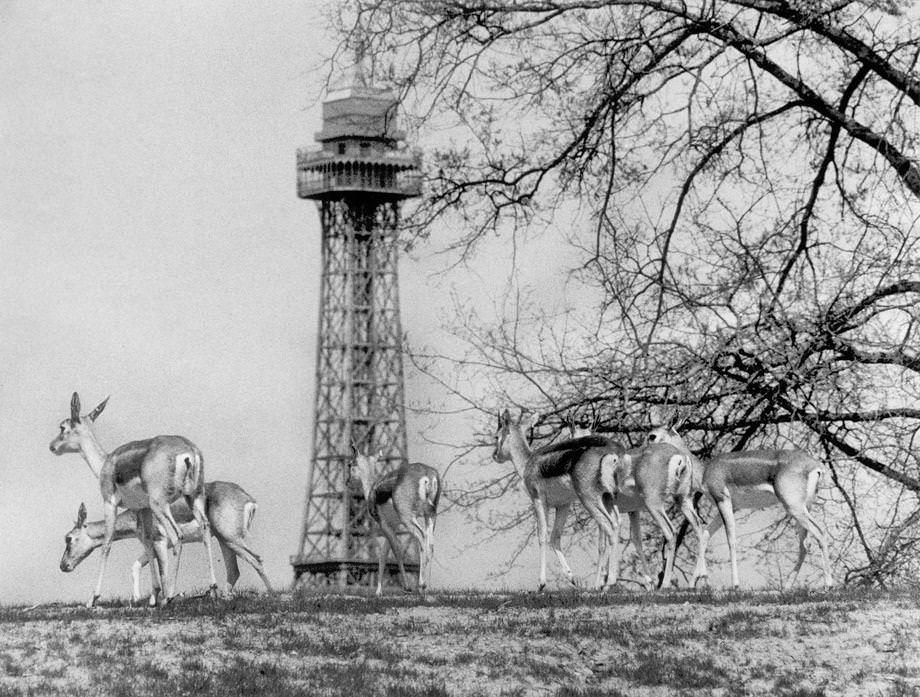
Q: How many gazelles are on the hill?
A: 6